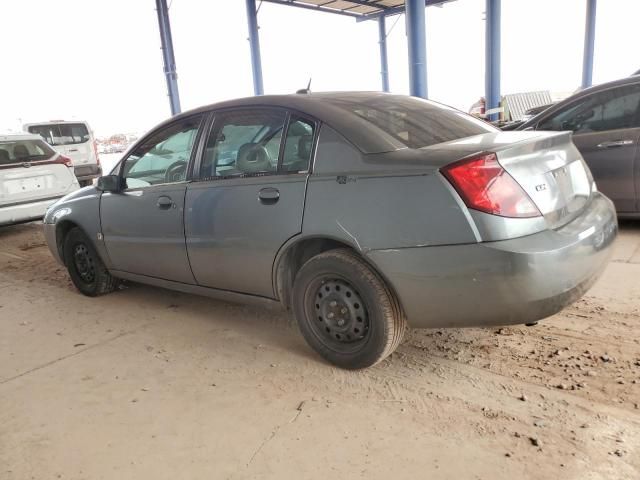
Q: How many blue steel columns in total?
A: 6